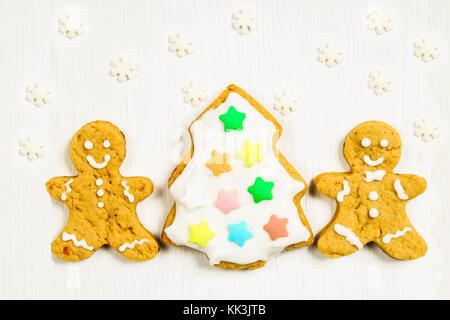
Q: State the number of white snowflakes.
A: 13